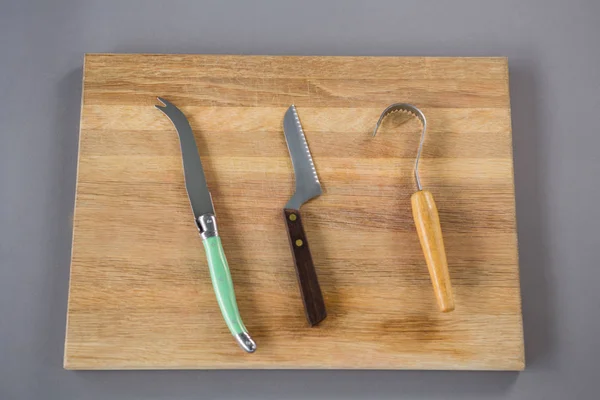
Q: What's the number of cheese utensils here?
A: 3